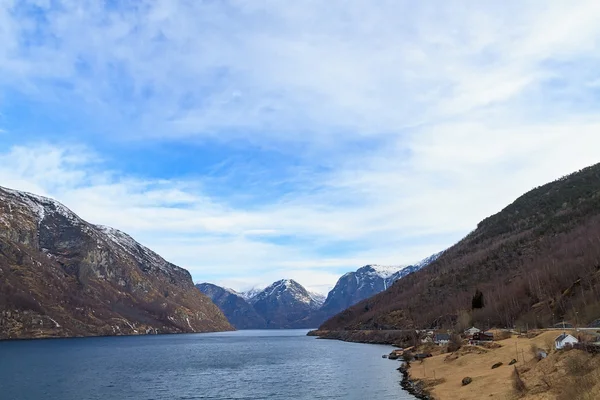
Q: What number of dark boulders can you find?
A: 3